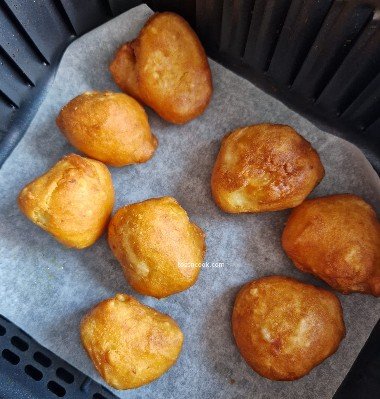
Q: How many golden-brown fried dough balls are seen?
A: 8